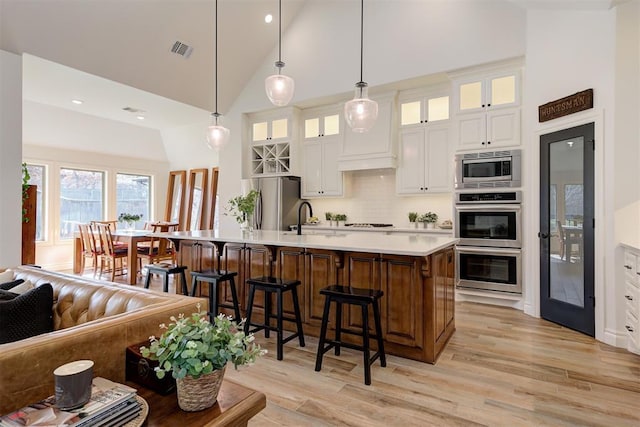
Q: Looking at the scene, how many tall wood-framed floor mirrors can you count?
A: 3